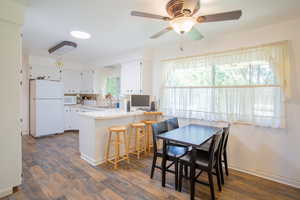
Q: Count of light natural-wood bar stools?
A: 3